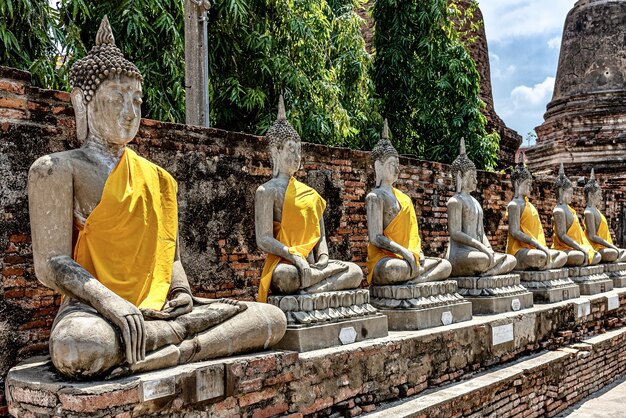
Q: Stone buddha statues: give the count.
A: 7